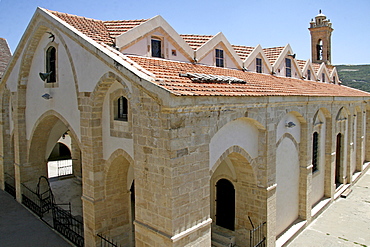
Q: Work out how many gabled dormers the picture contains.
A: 7